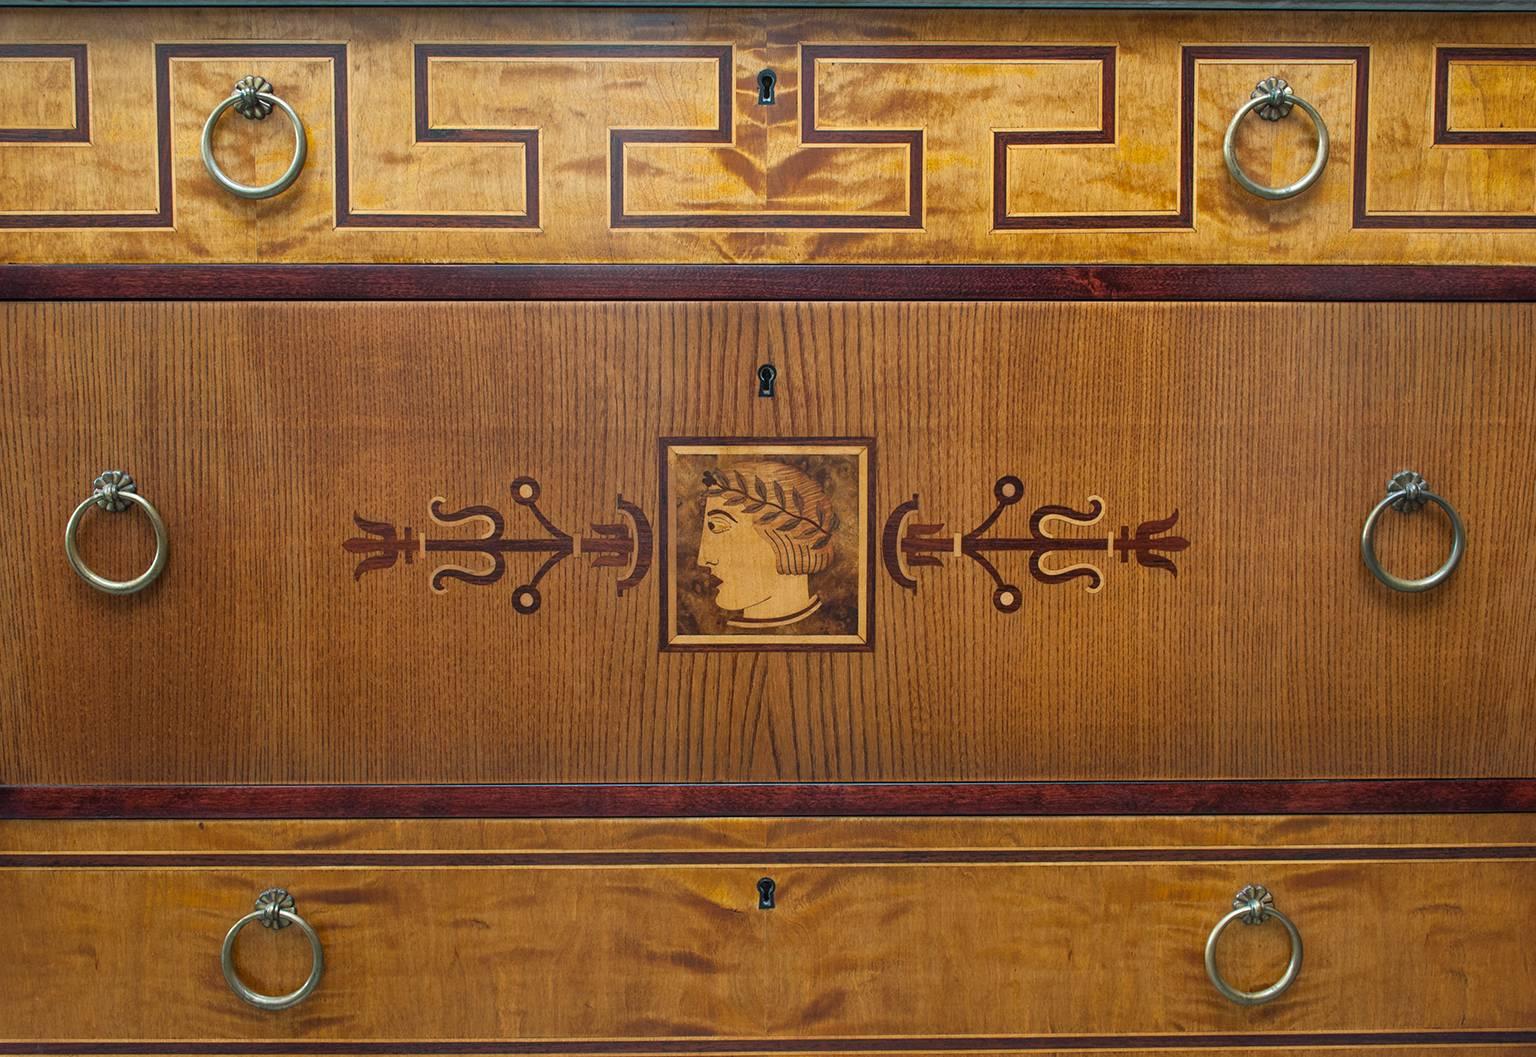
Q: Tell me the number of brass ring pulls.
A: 6